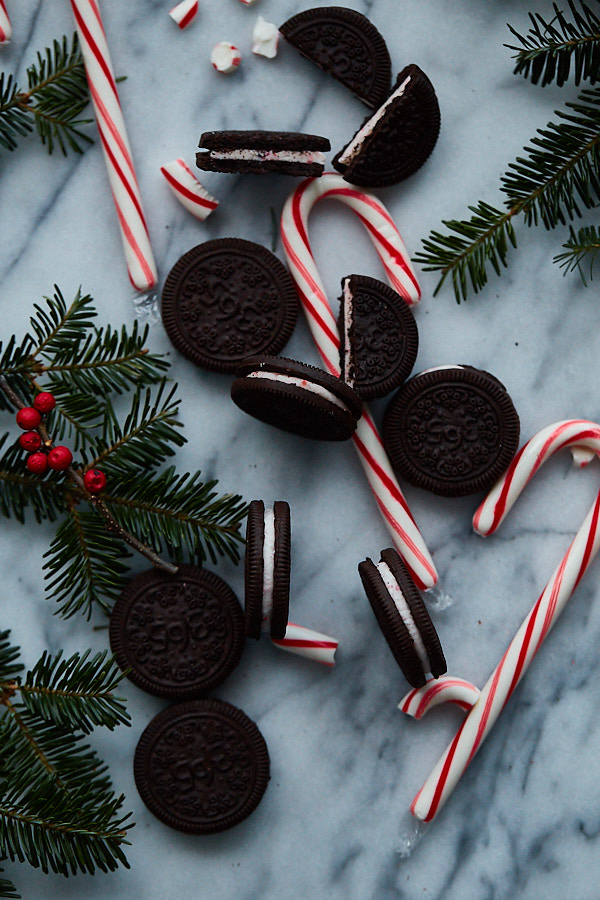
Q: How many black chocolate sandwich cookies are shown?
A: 11